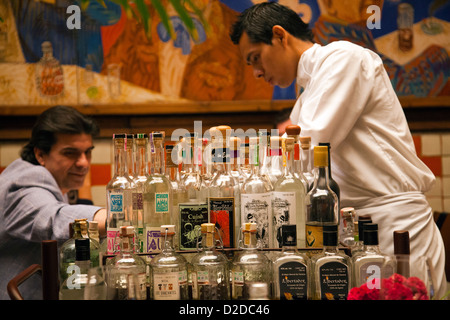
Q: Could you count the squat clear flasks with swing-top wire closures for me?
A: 4